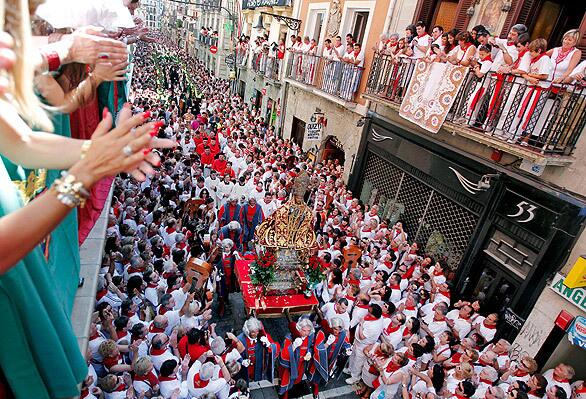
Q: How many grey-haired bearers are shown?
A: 7